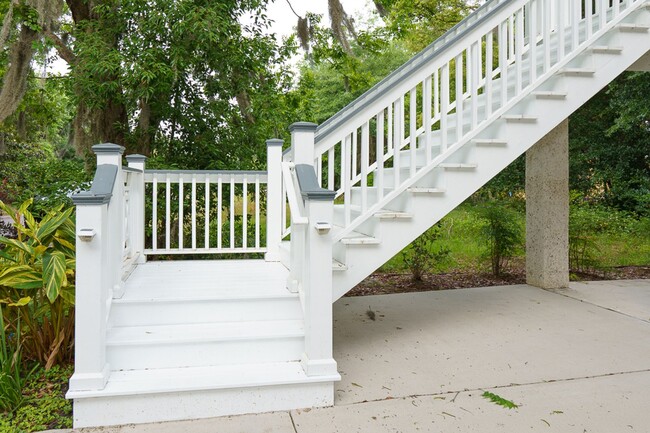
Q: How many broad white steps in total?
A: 3